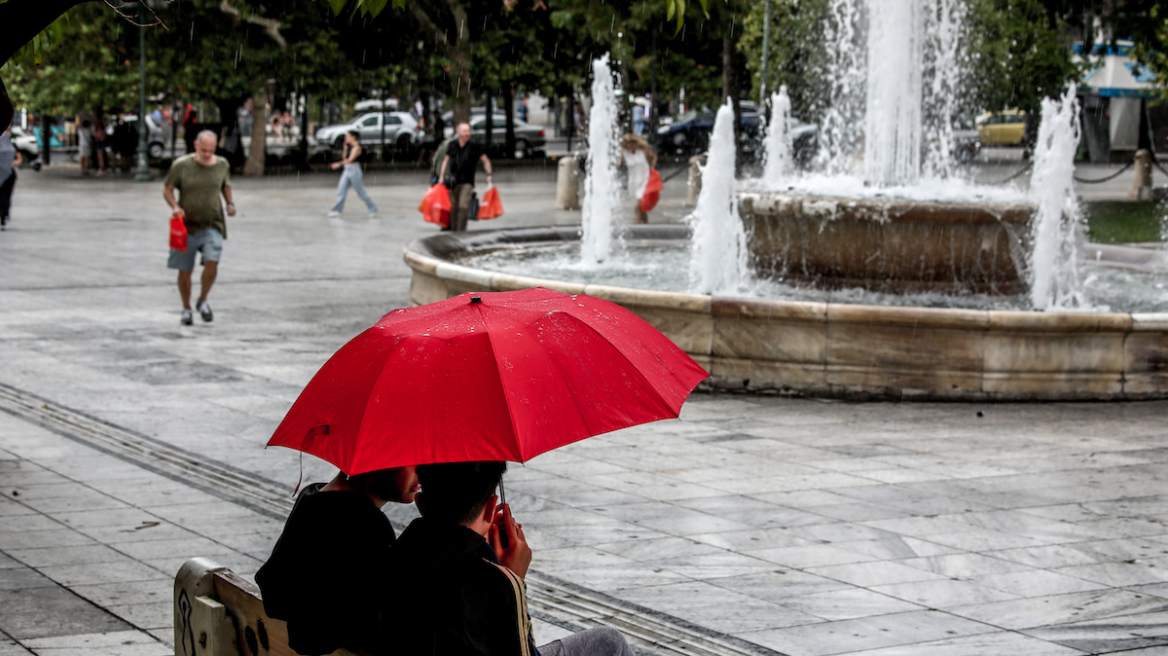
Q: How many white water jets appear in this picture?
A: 5